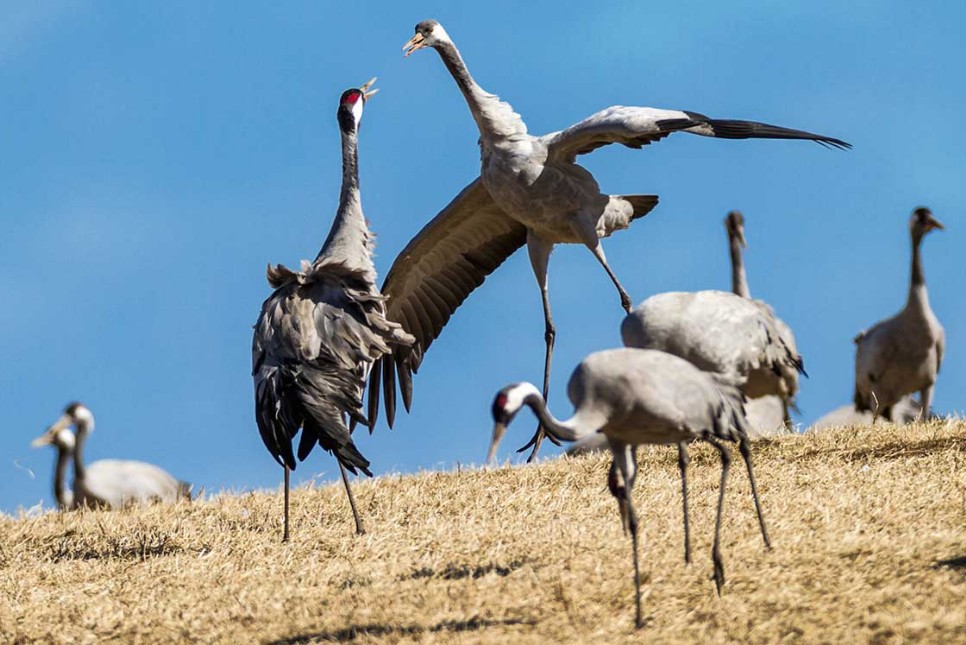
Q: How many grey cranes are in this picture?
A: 8